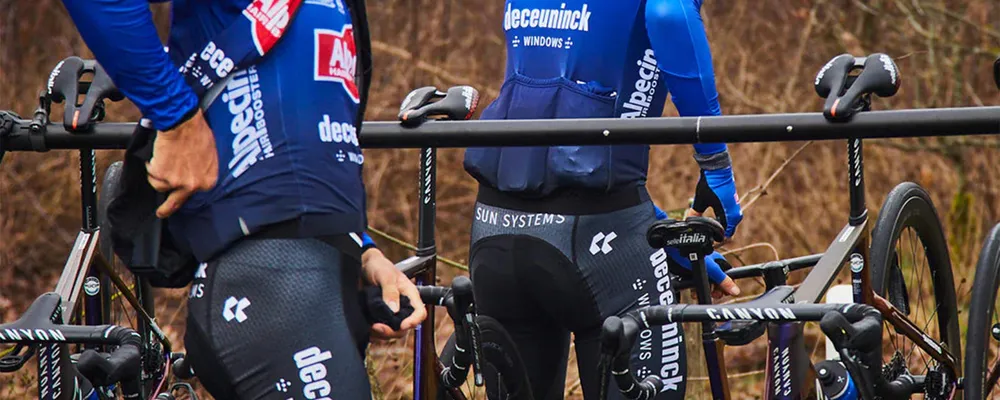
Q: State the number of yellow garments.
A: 0